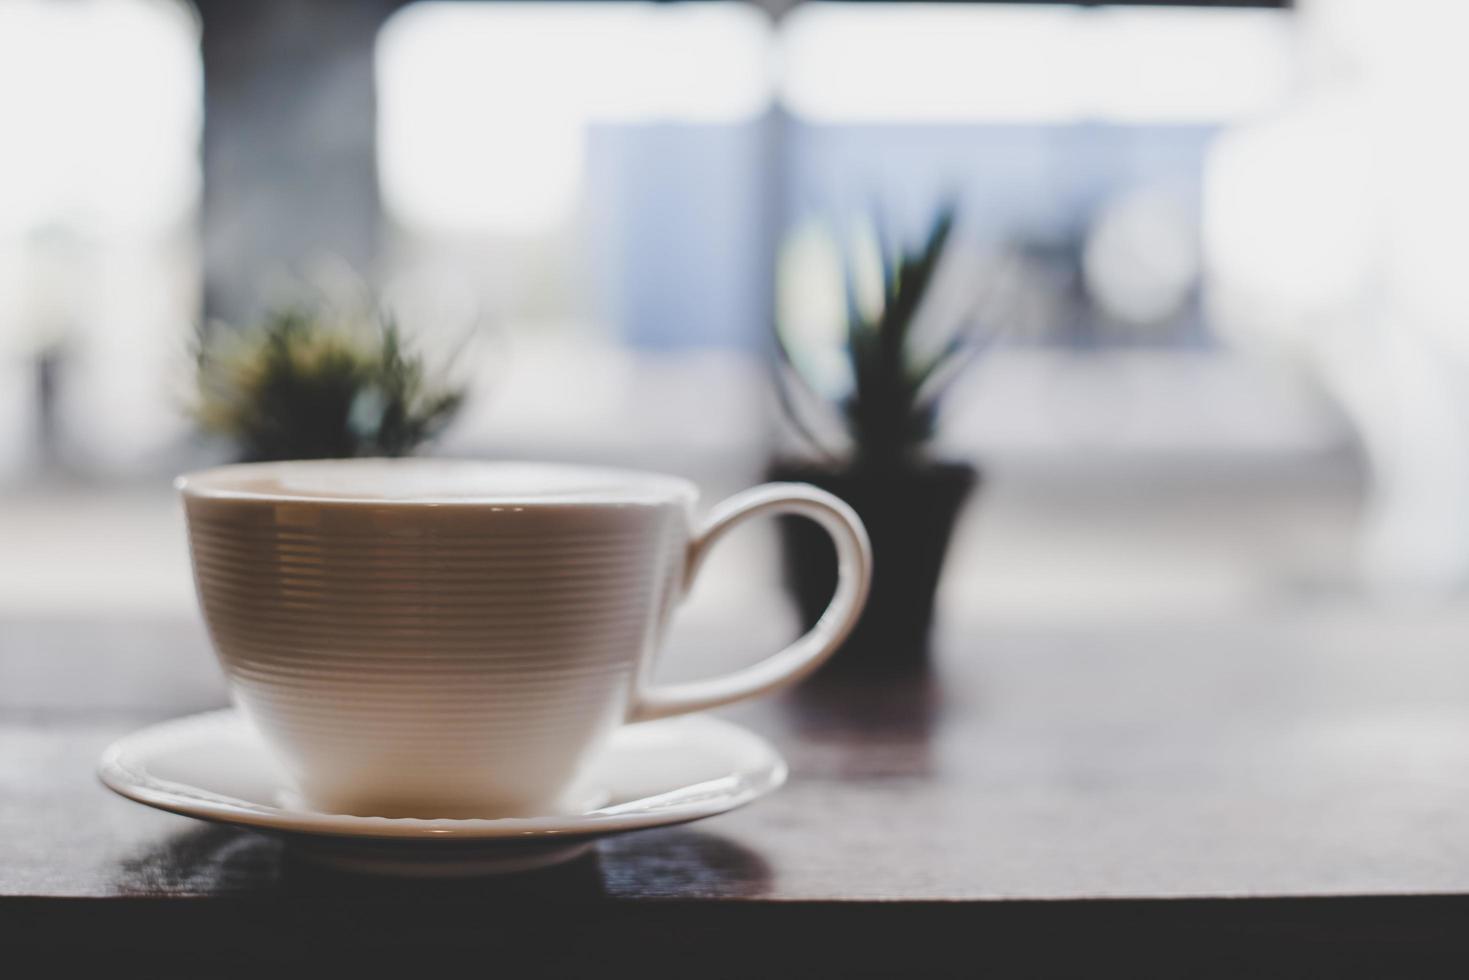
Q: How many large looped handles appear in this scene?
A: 1